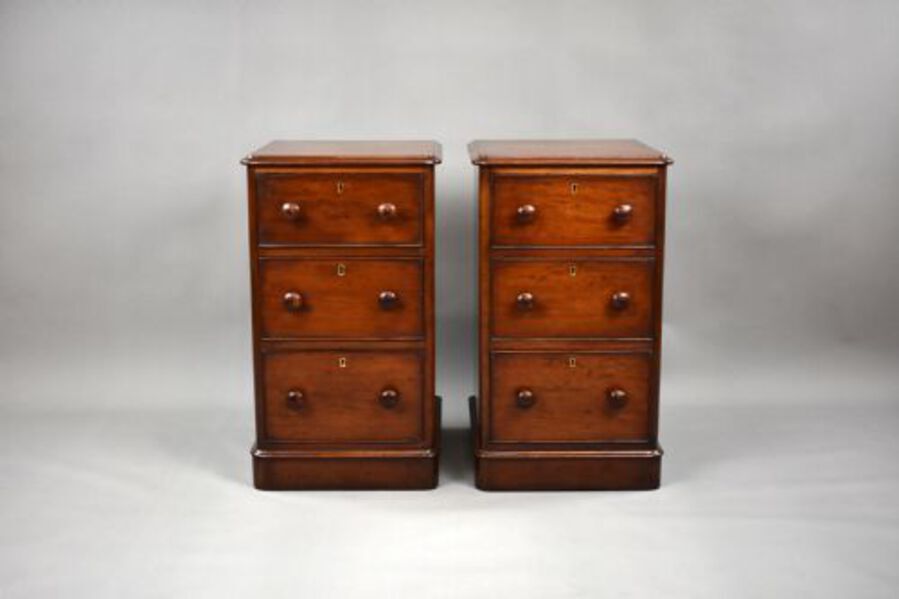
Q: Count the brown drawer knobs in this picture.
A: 12